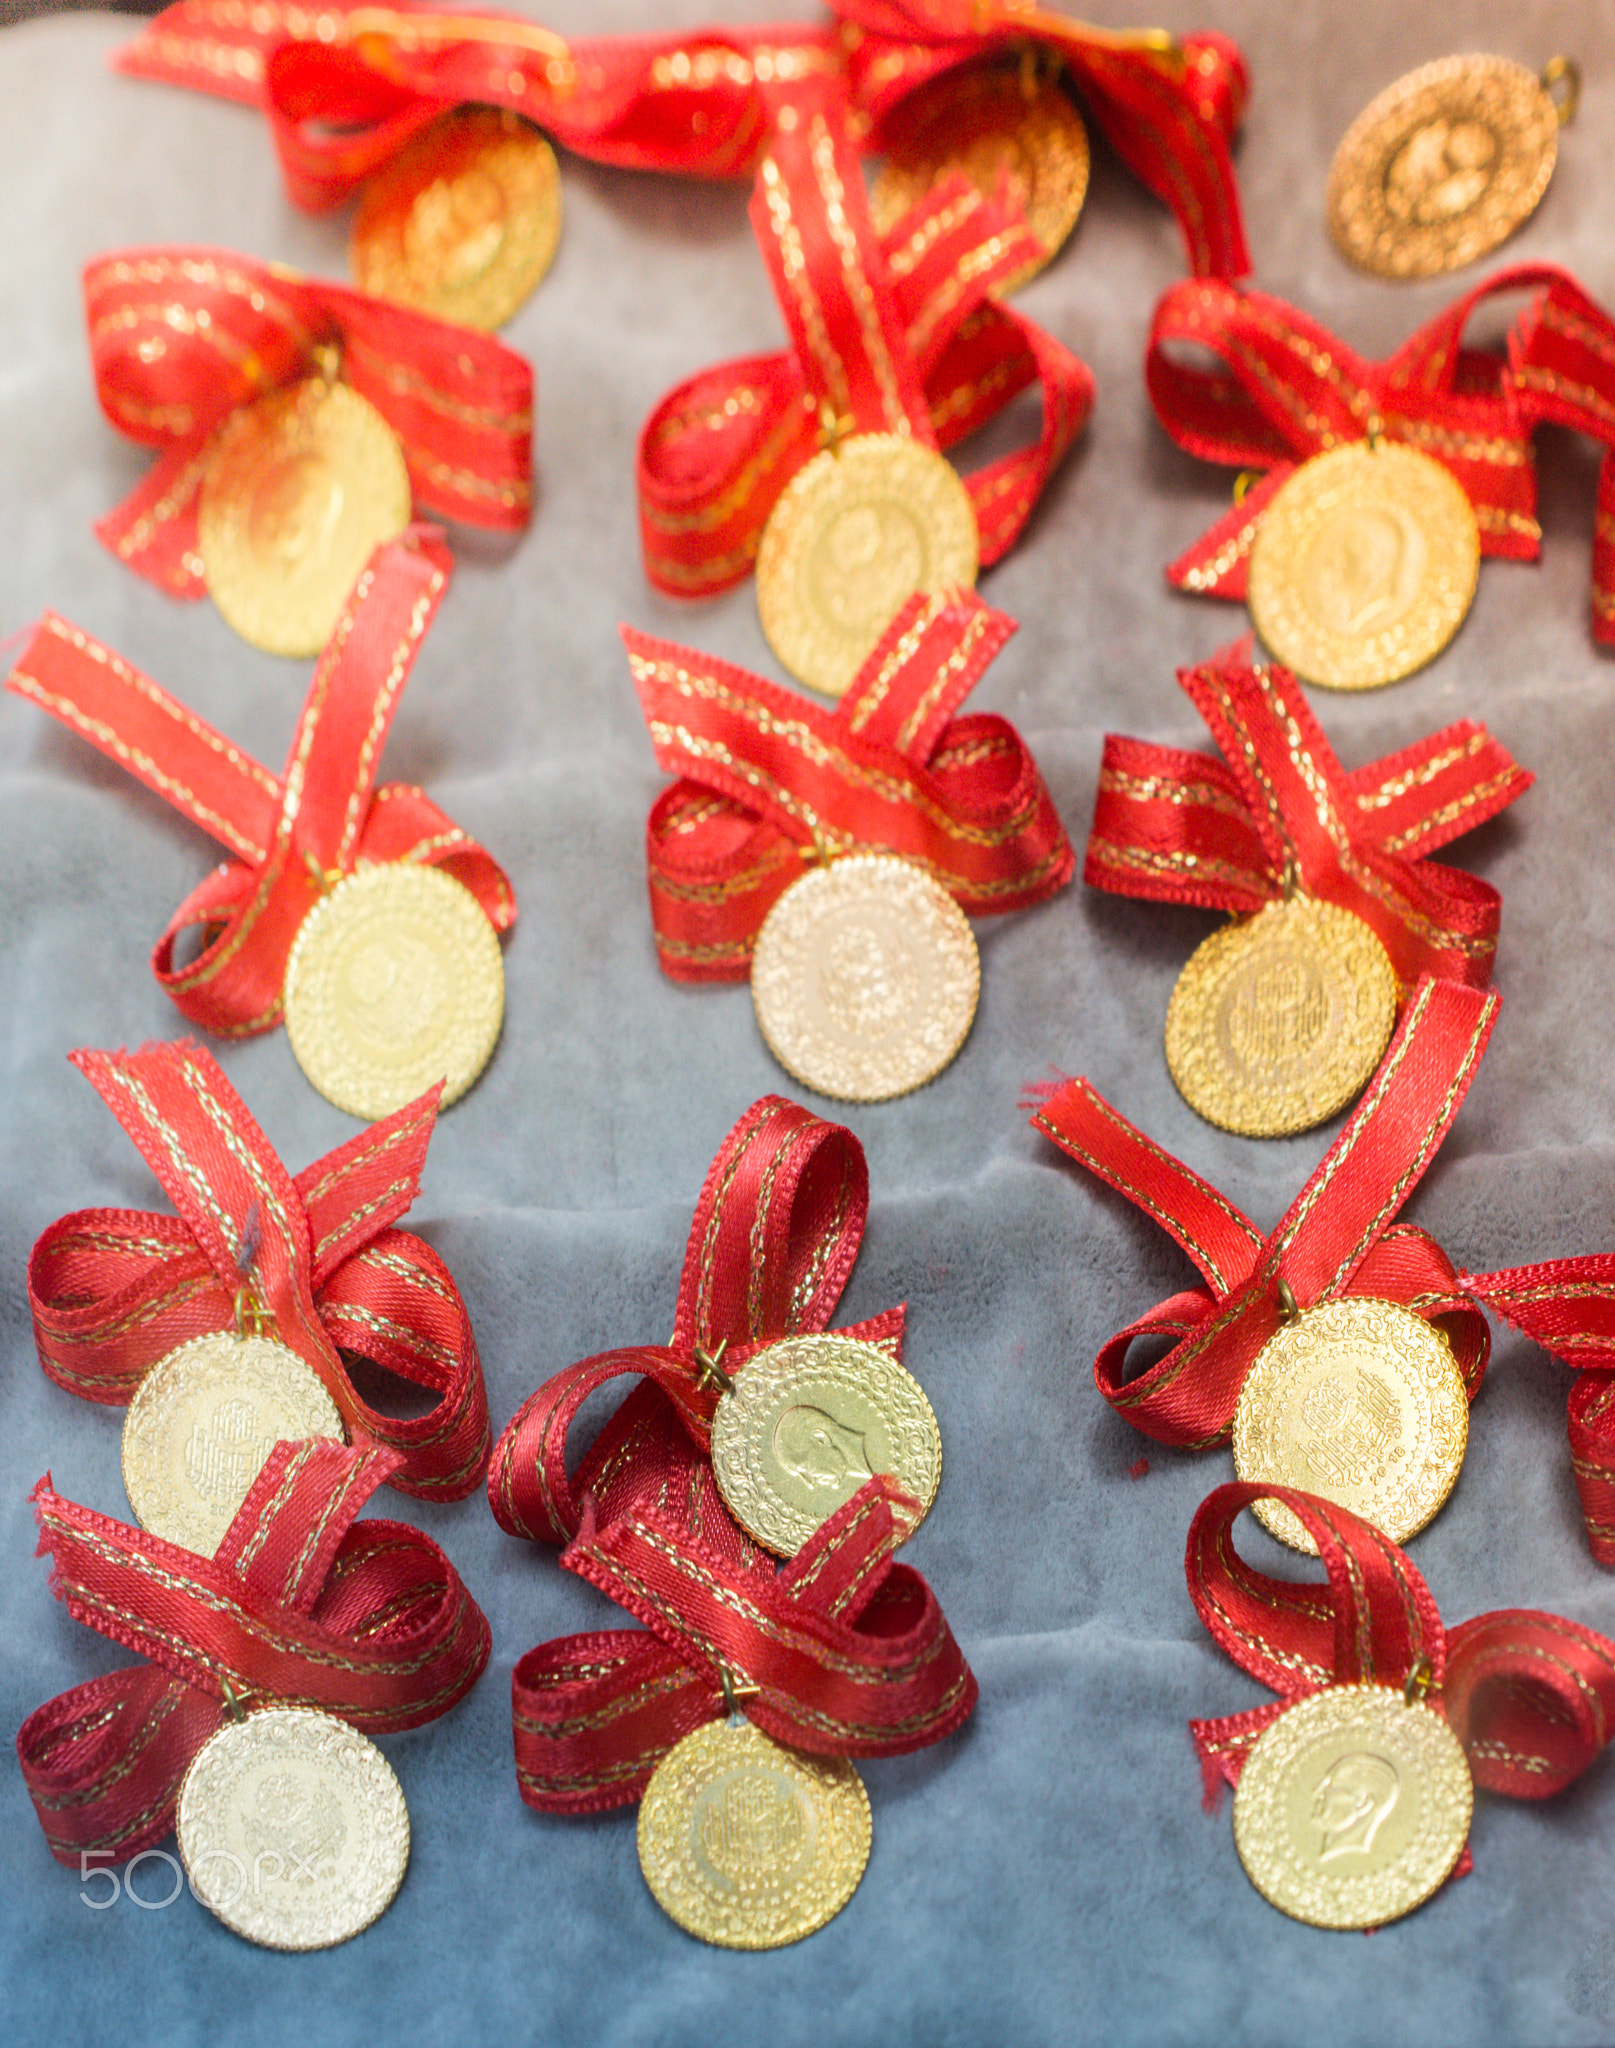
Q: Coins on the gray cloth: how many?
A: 15